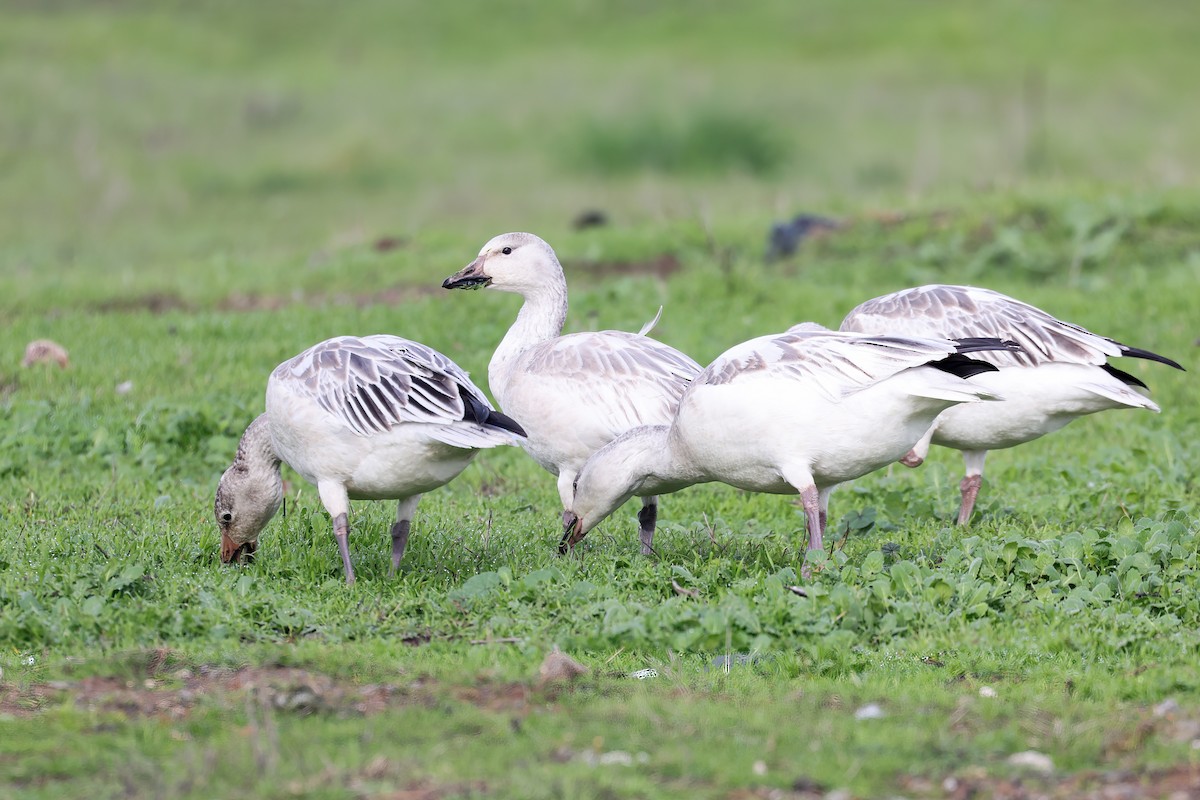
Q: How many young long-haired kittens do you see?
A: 0